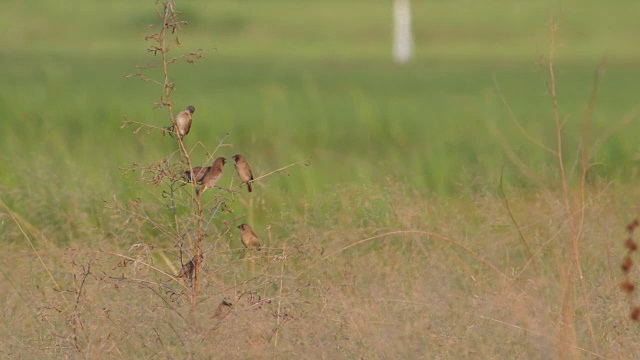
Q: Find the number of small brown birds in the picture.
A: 7